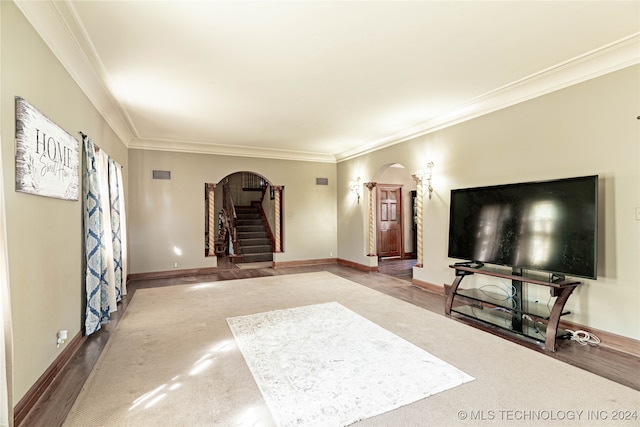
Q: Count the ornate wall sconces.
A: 2